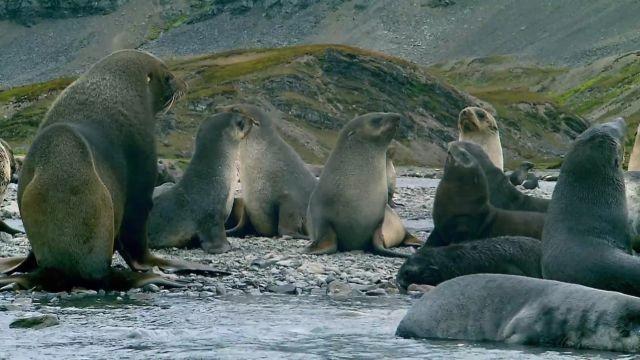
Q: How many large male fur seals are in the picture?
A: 1